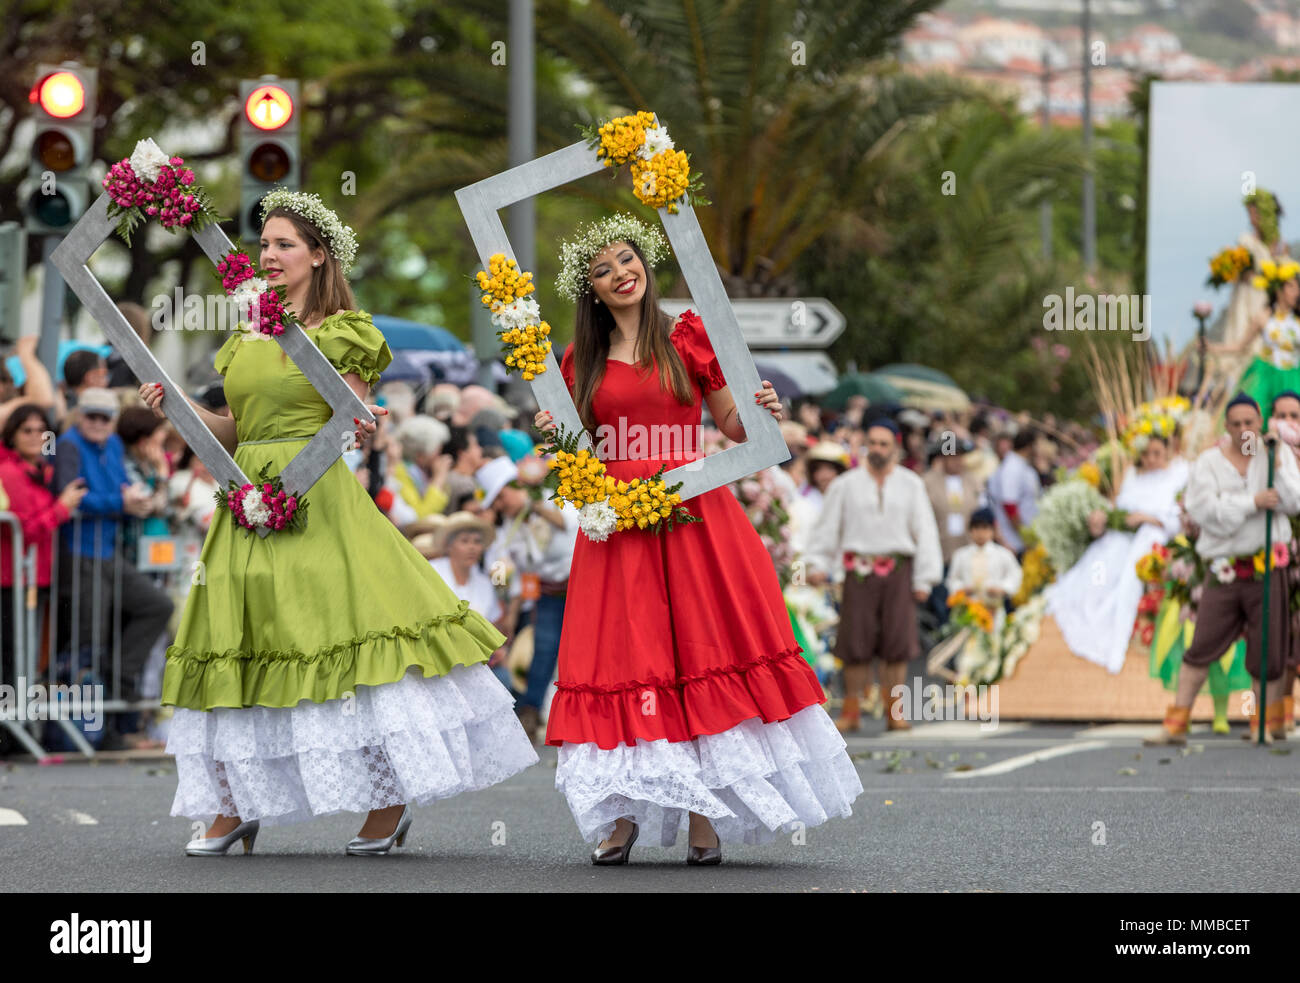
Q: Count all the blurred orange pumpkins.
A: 0